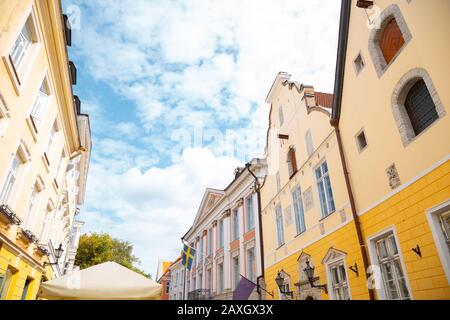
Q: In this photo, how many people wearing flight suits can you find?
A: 0